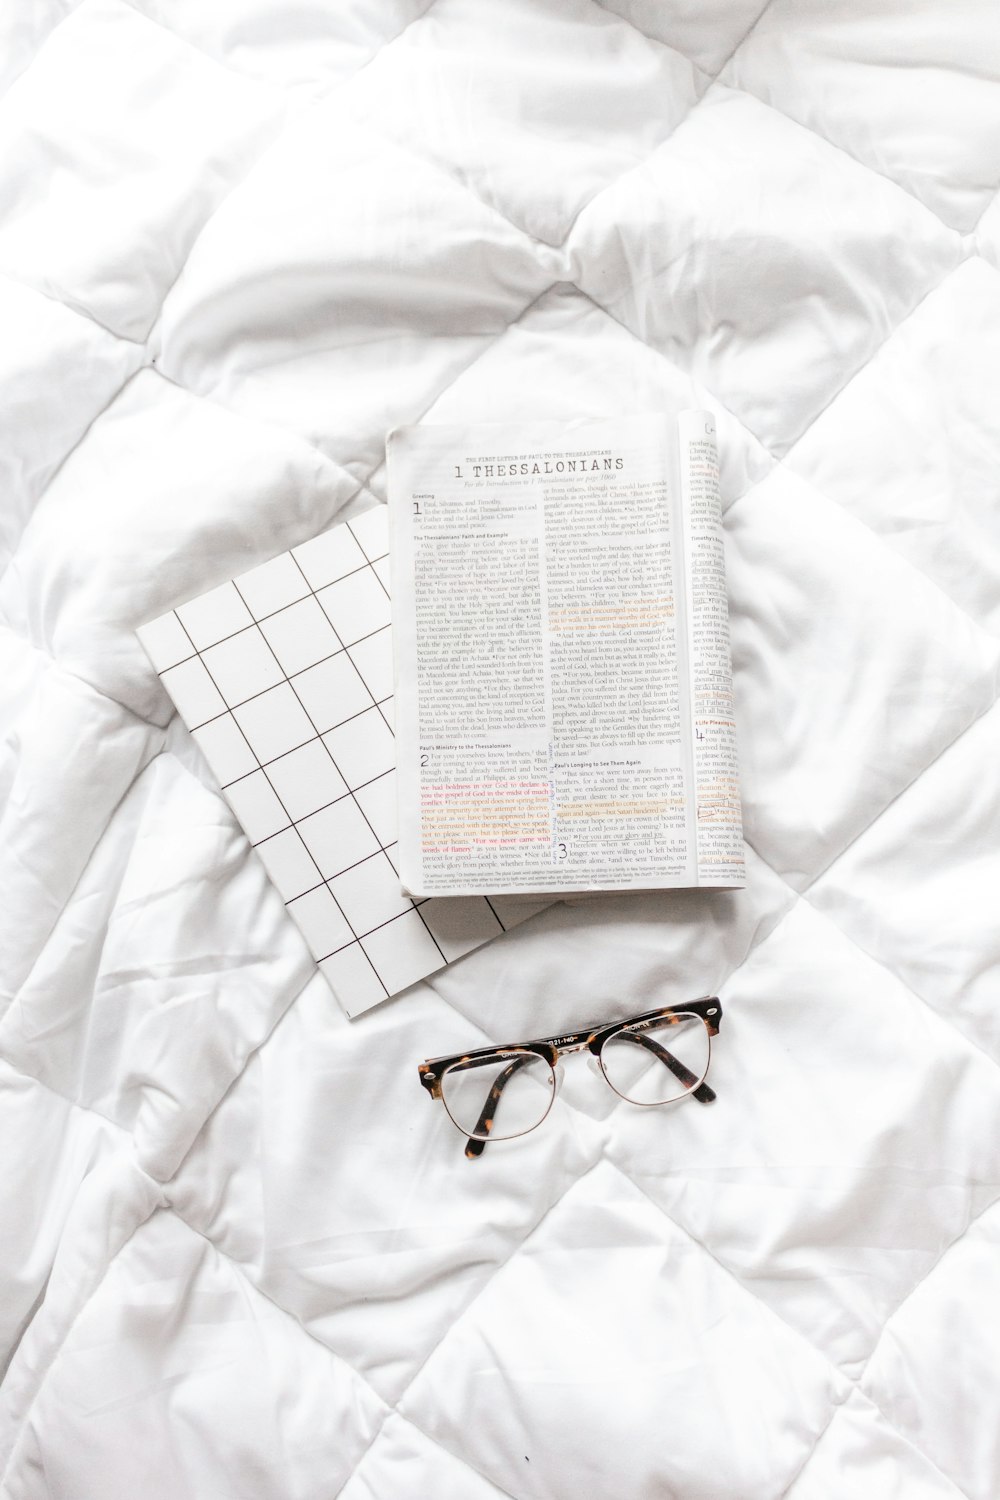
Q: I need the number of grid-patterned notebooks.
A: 1